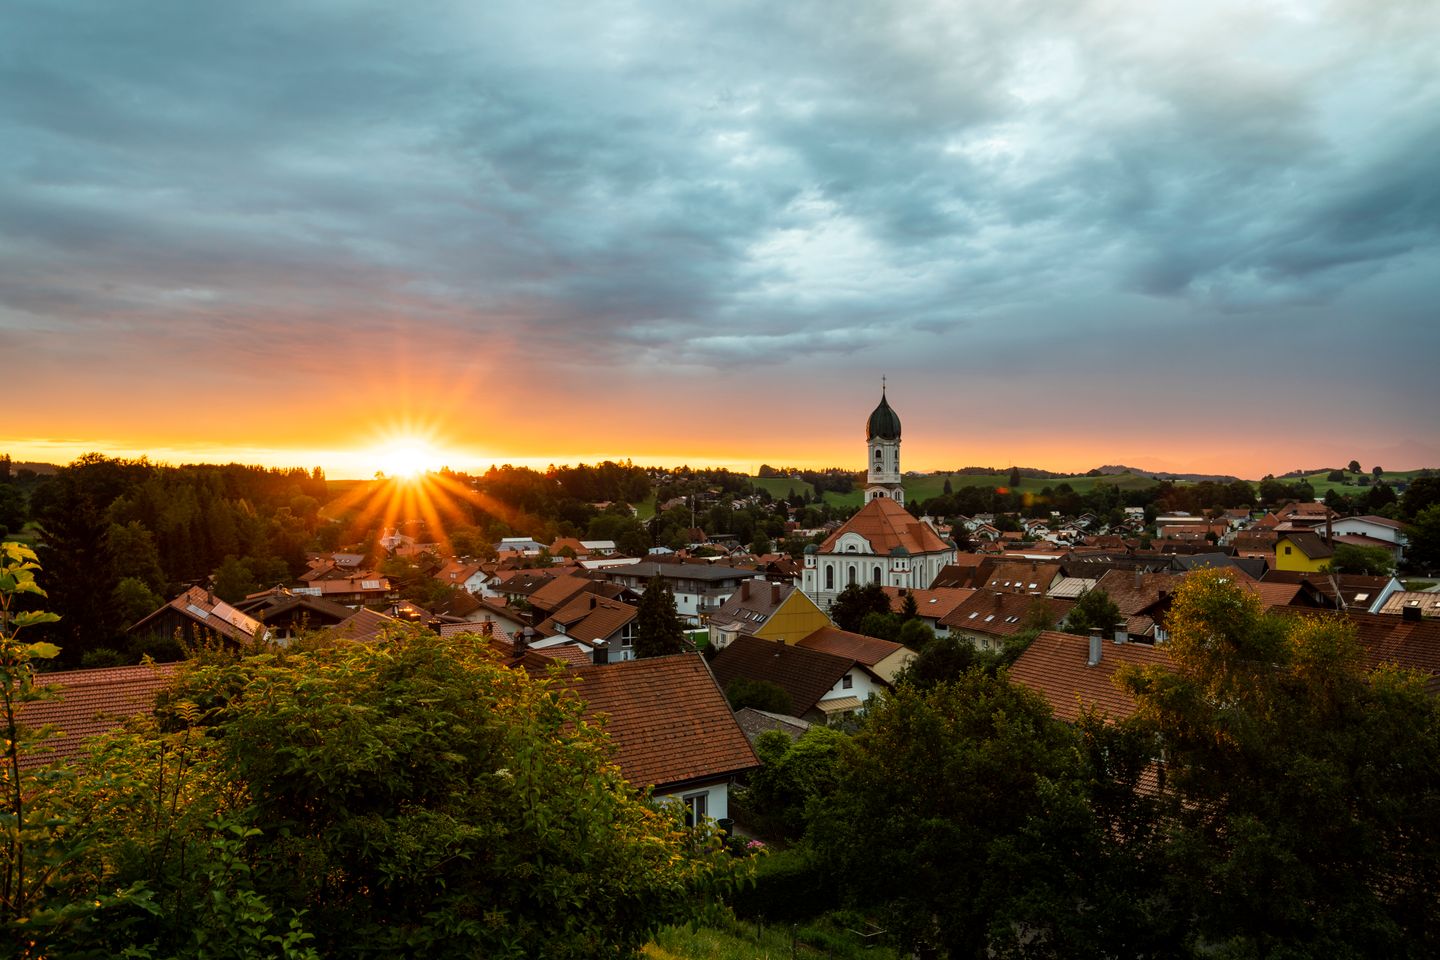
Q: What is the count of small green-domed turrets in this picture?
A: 3